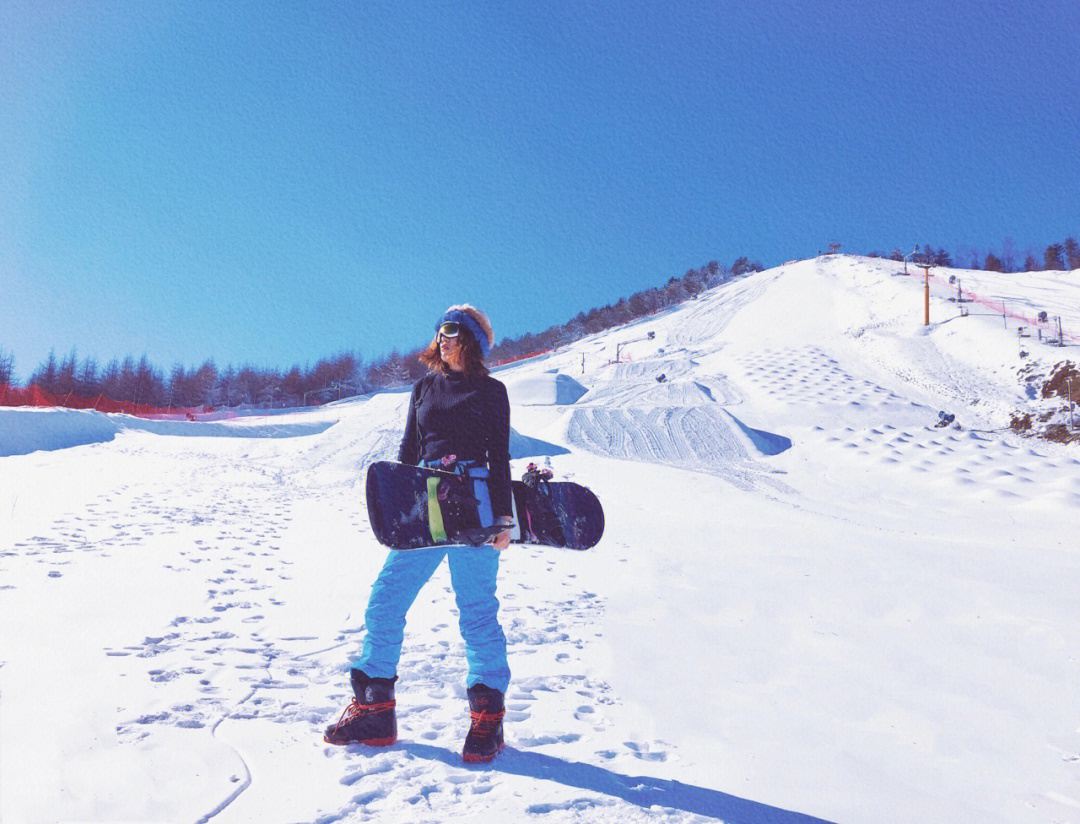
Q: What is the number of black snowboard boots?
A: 2